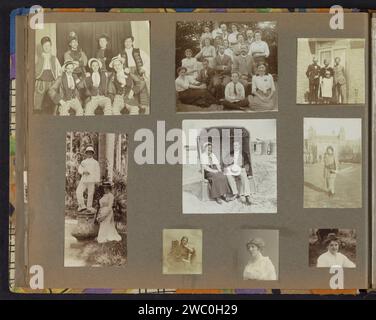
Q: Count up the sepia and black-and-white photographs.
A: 9